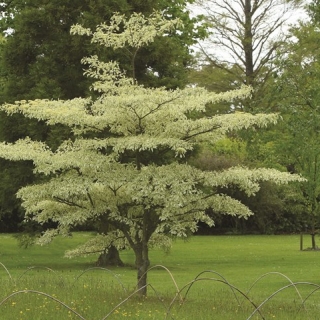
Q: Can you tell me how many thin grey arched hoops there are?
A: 11